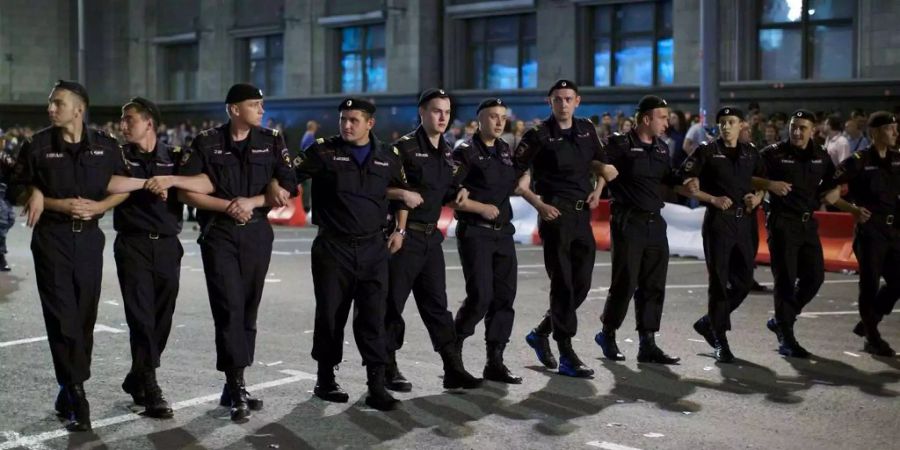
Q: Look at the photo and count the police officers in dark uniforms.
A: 11